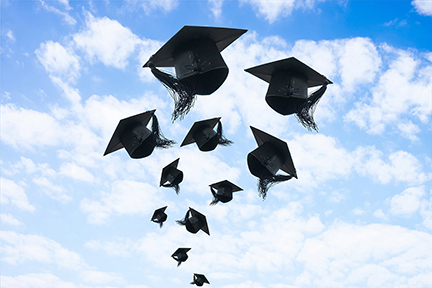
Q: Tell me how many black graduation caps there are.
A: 11